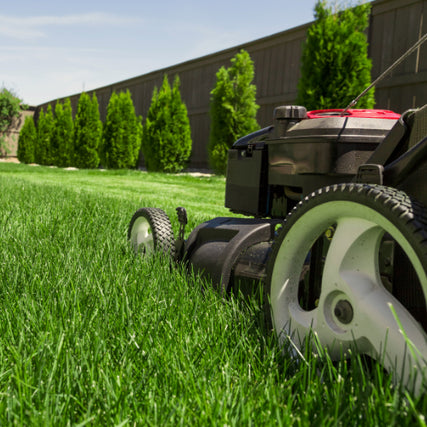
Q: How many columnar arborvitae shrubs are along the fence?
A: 8